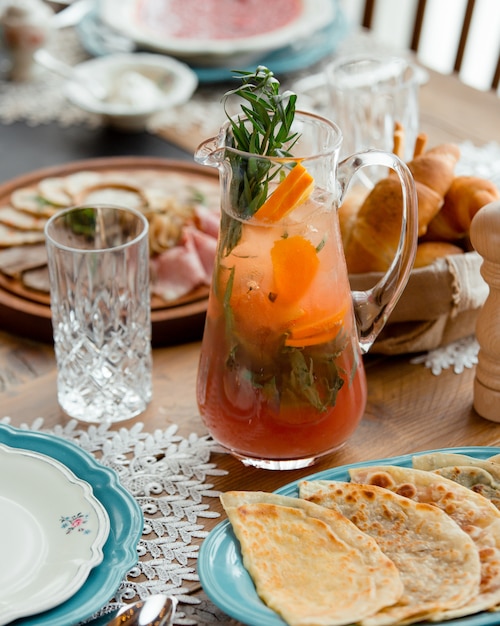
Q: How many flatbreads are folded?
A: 4